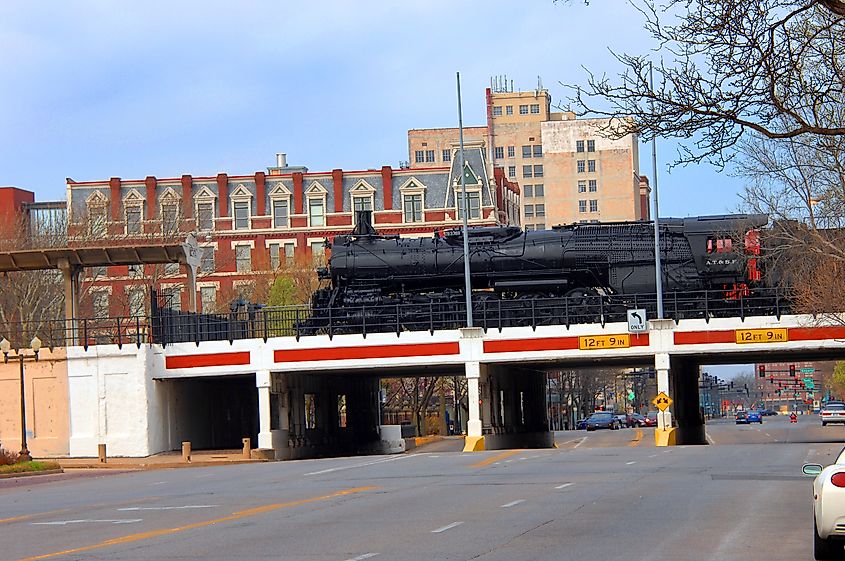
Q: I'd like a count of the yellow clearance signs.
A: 2